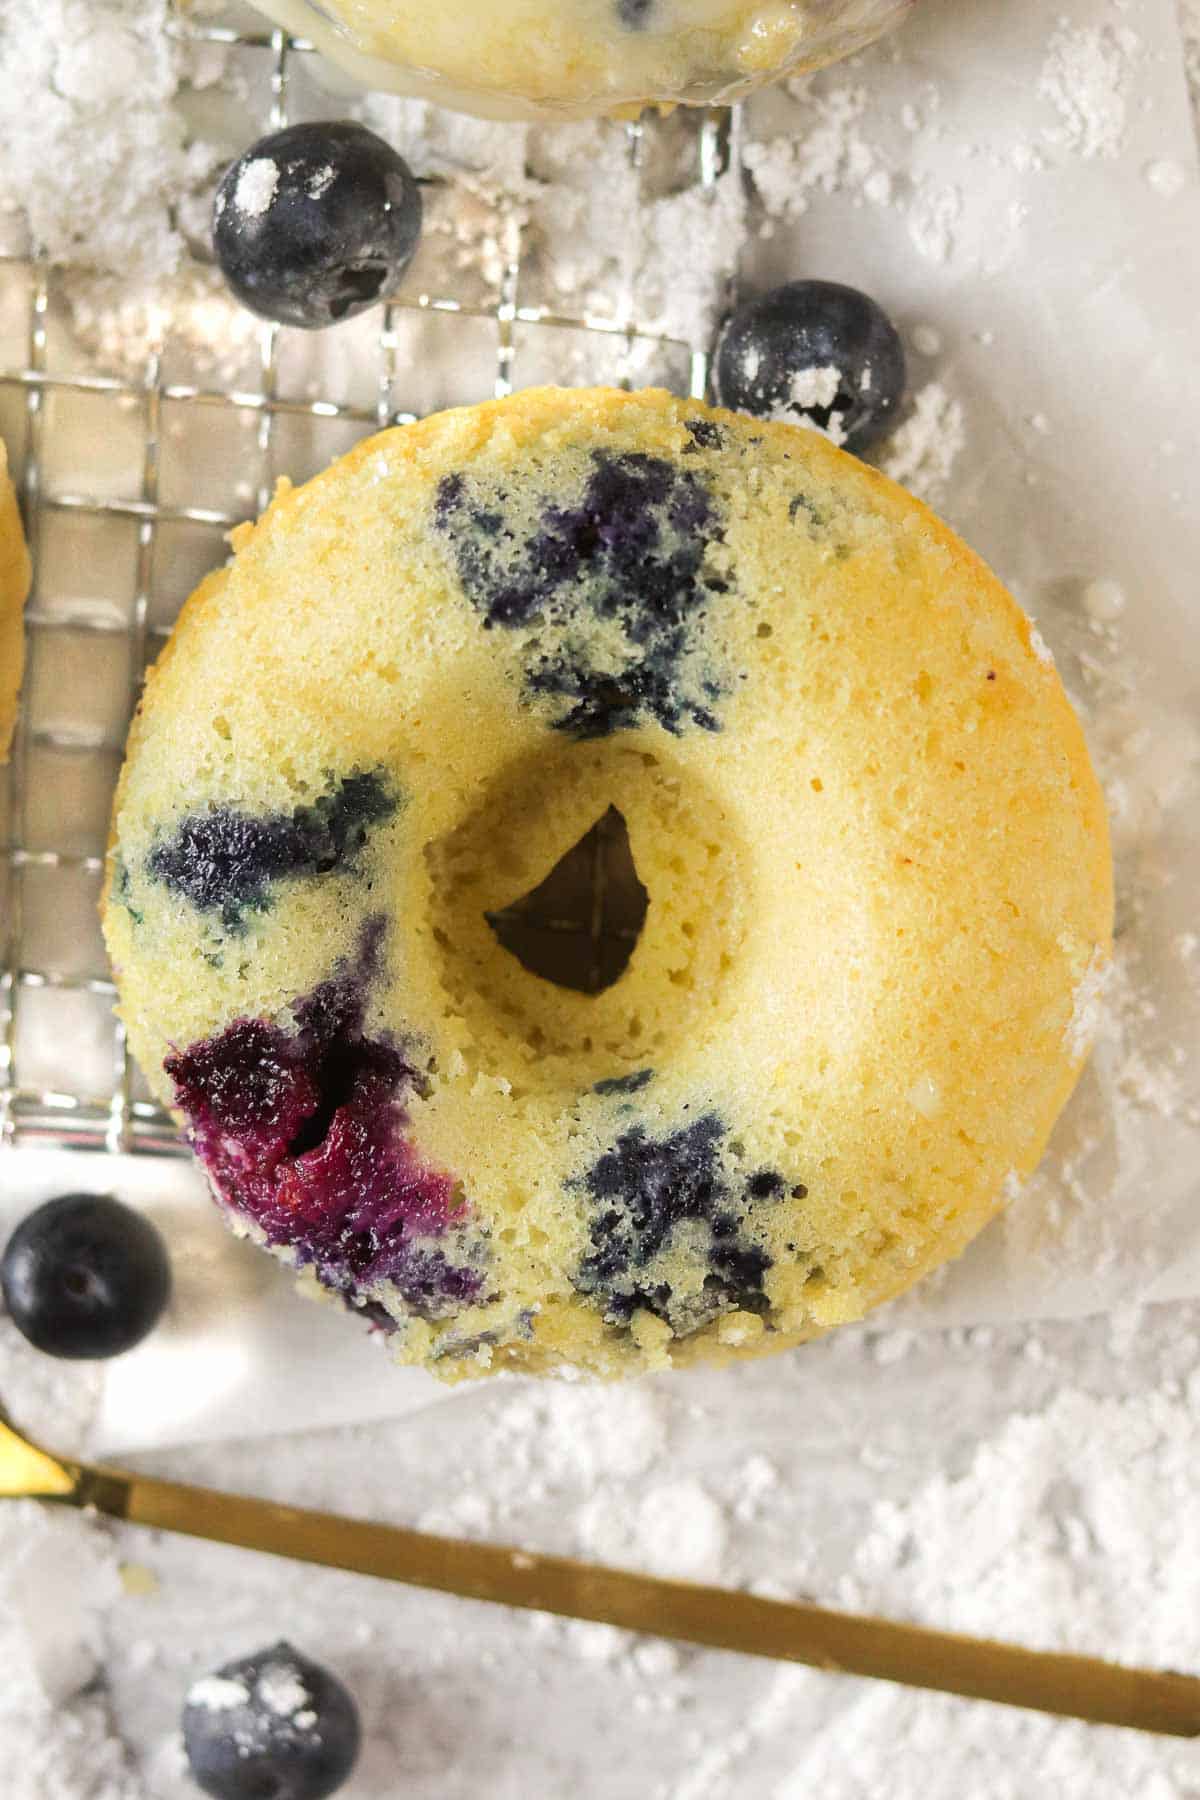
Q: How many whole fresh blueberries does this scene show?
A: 4